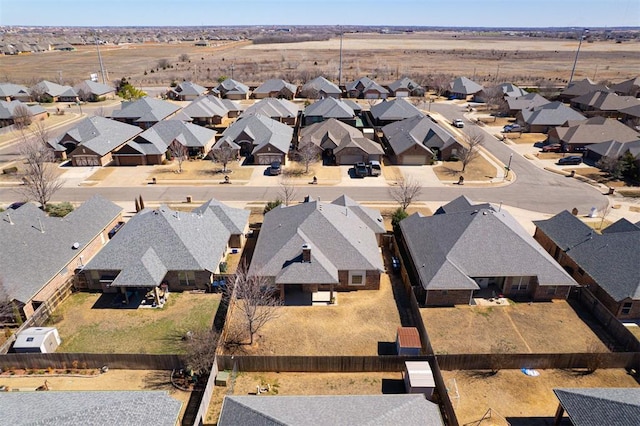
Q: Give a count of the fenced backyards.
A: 6